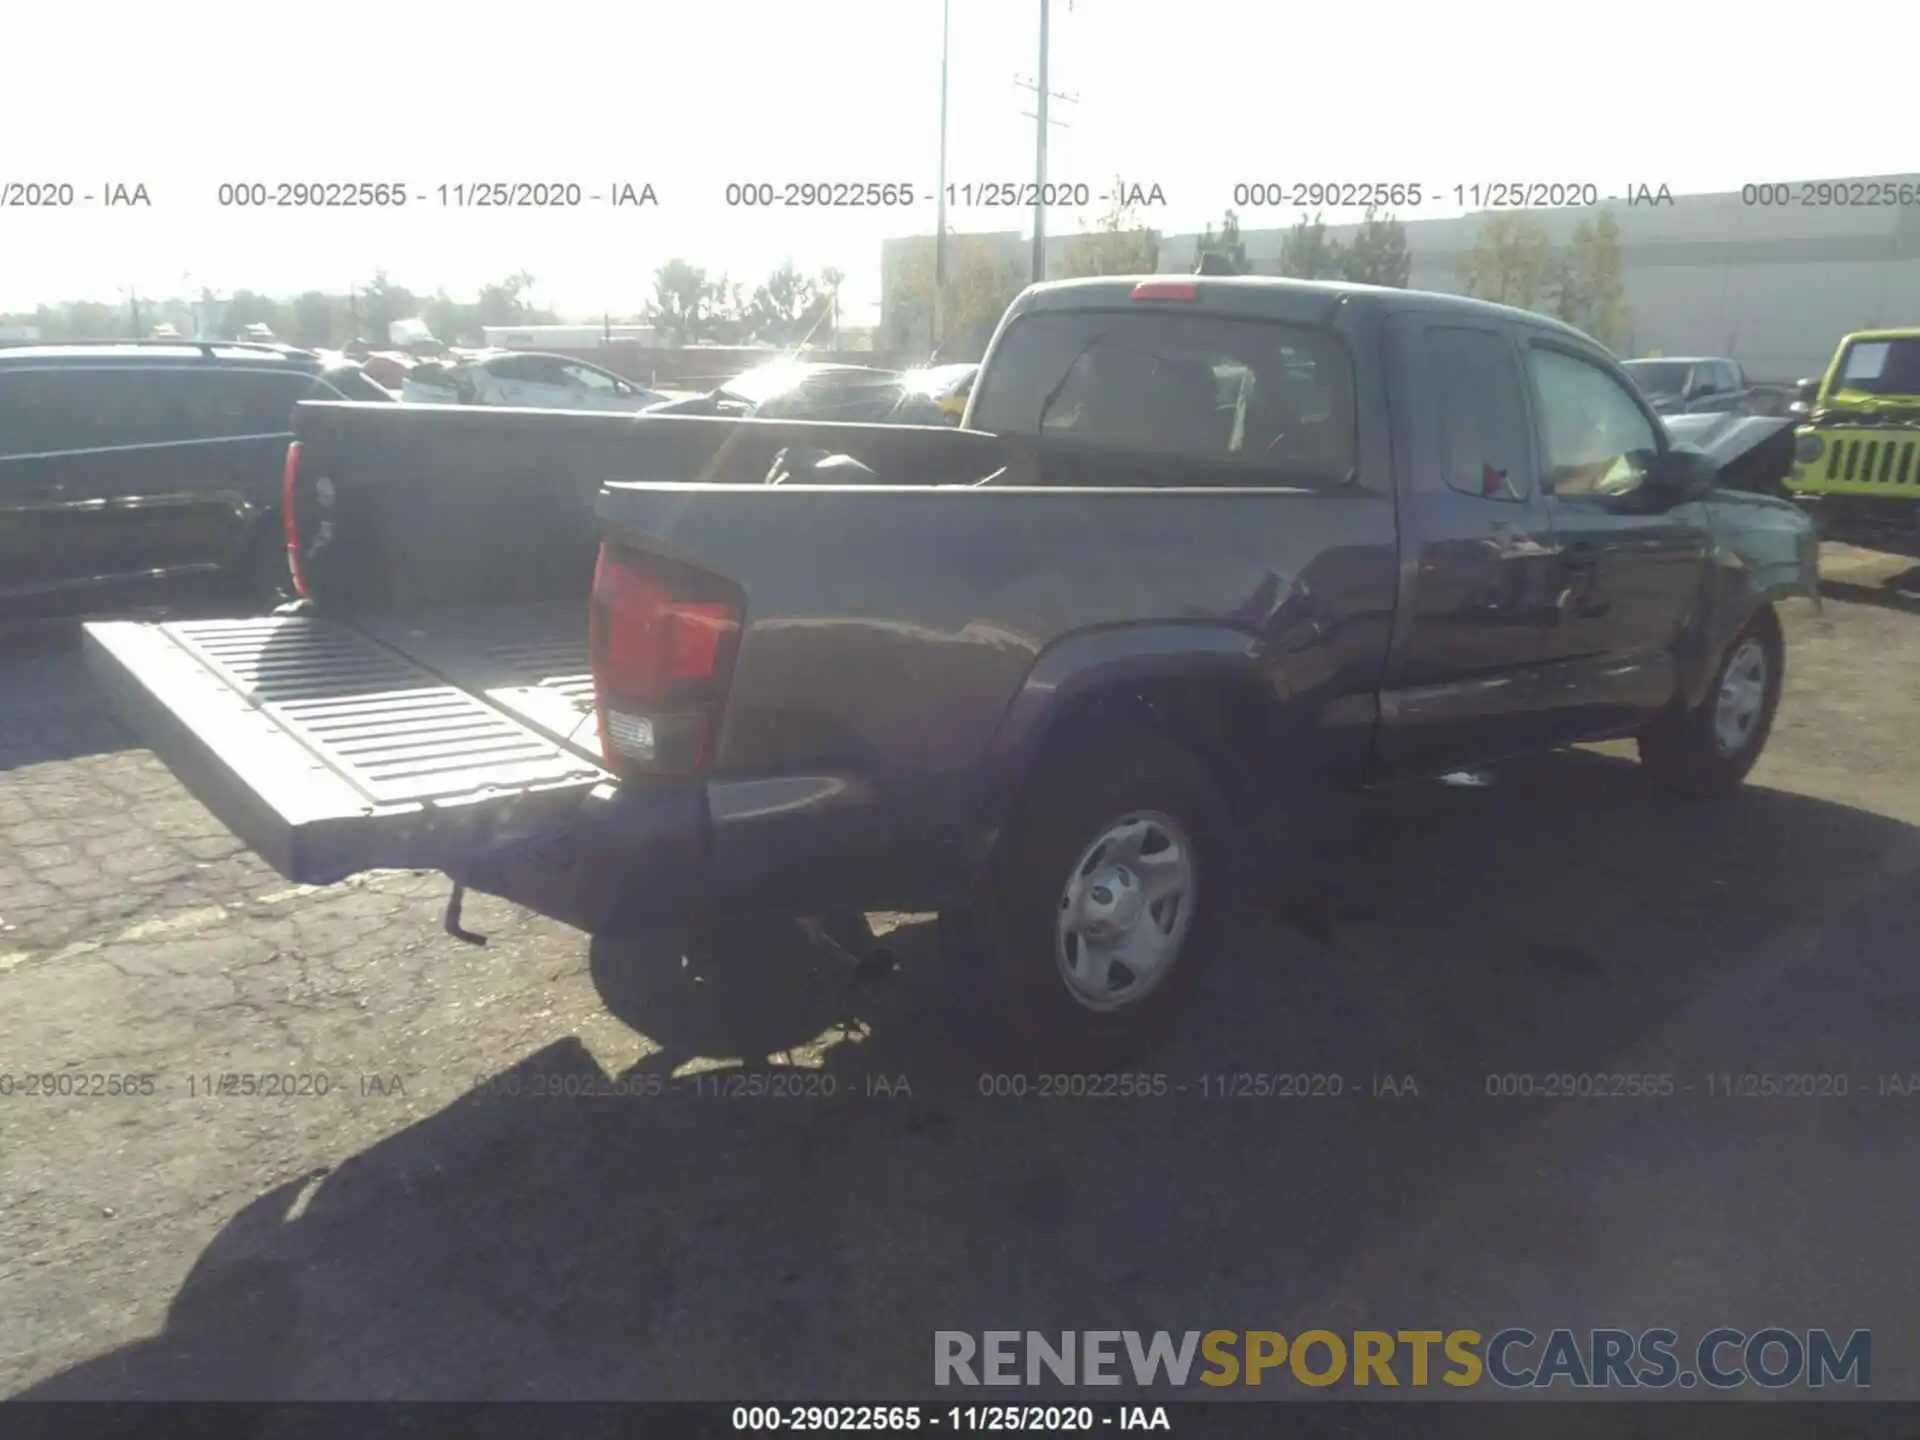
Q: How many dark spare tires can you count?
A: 1